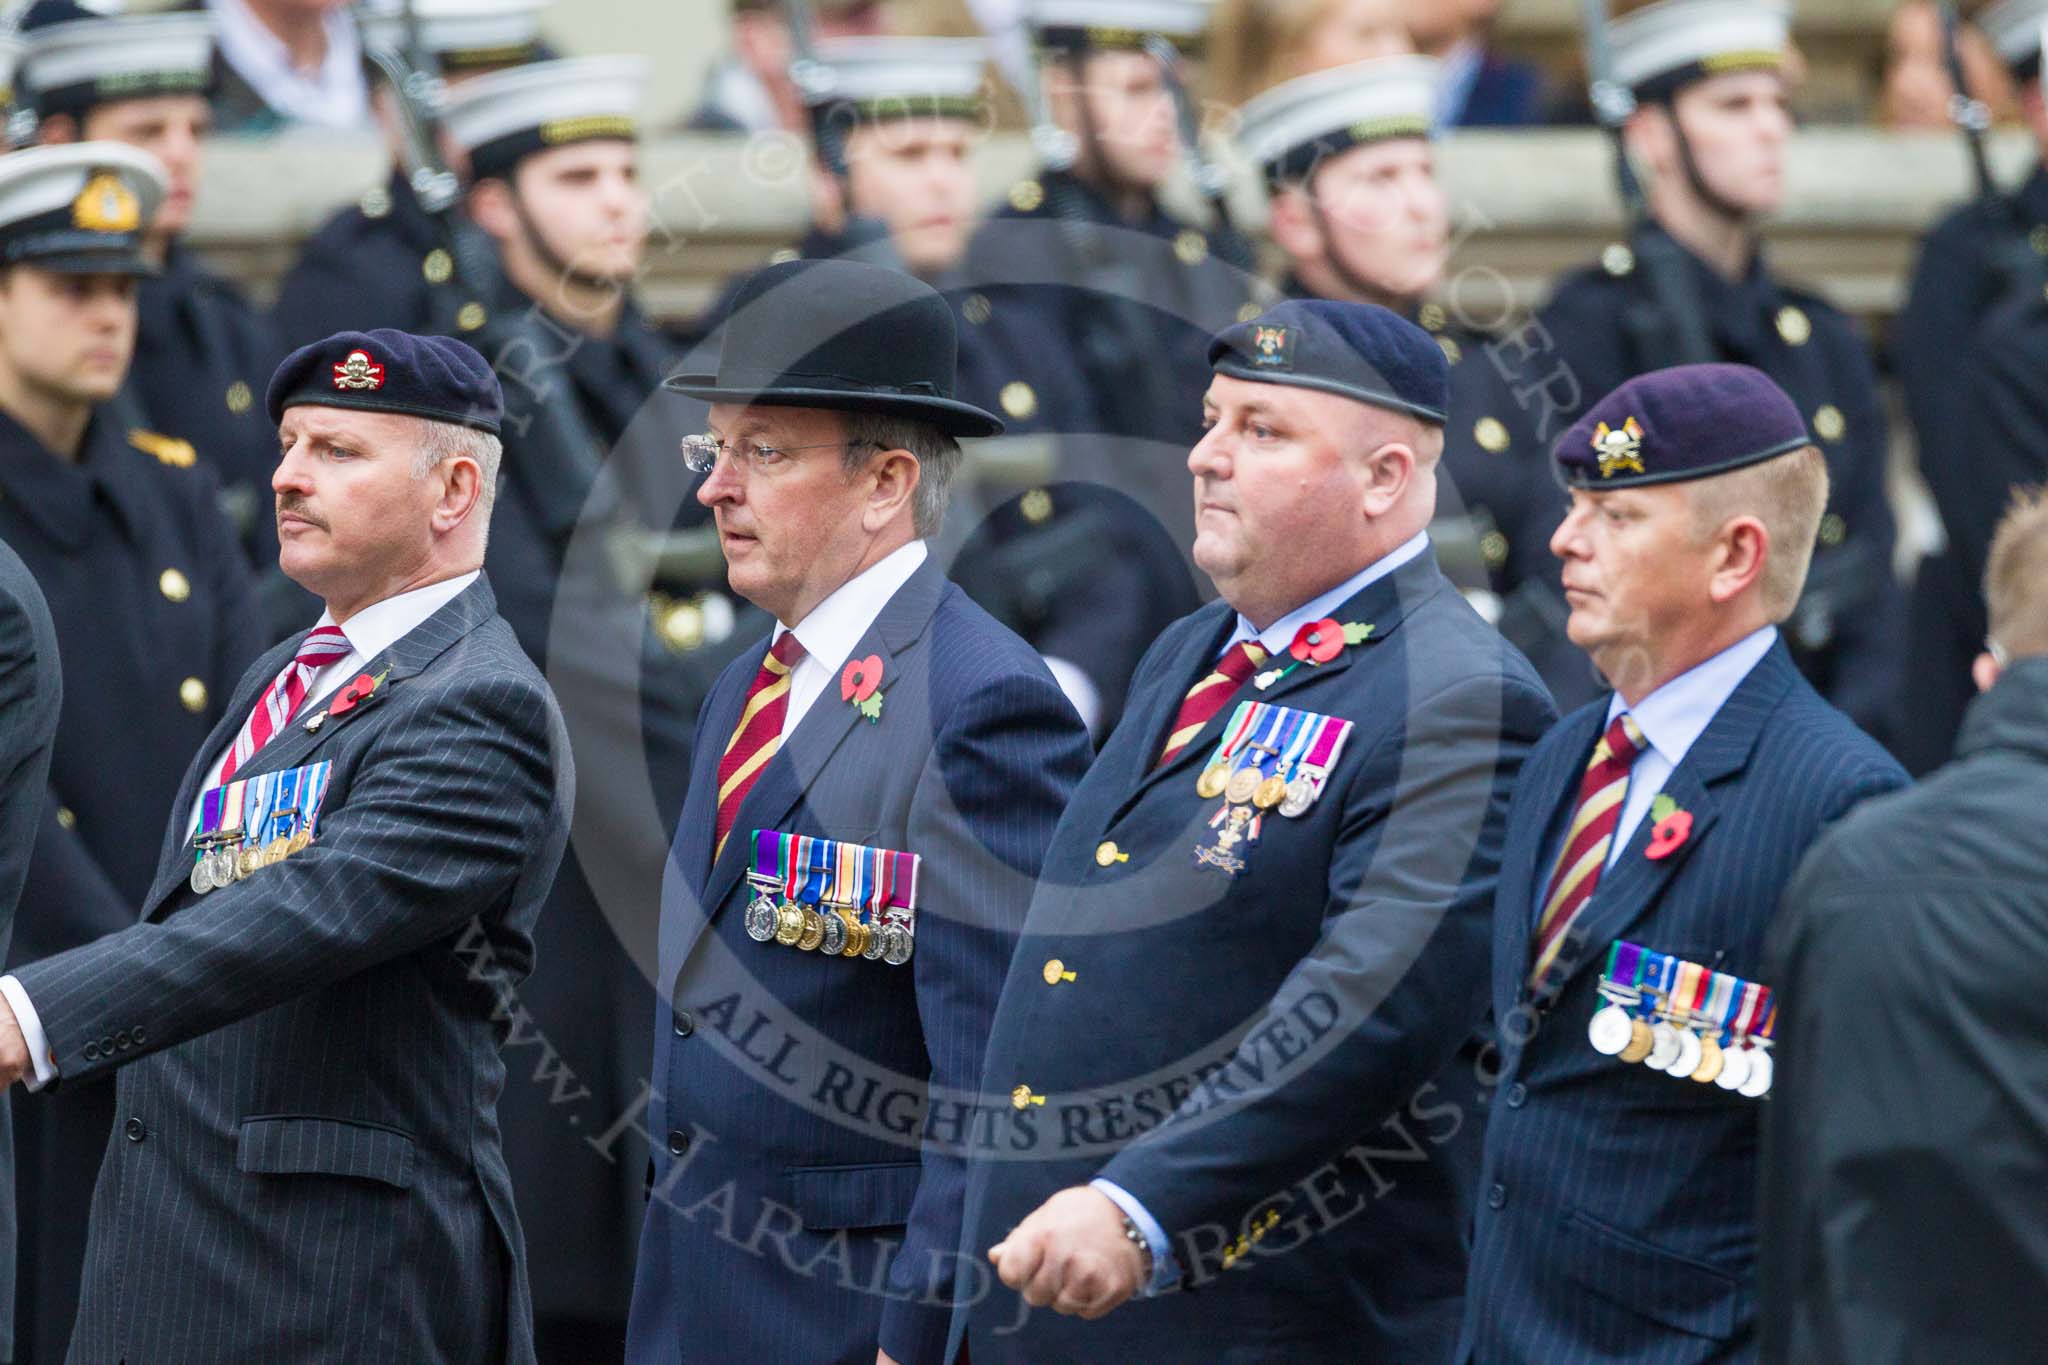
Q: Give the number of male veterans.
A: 4